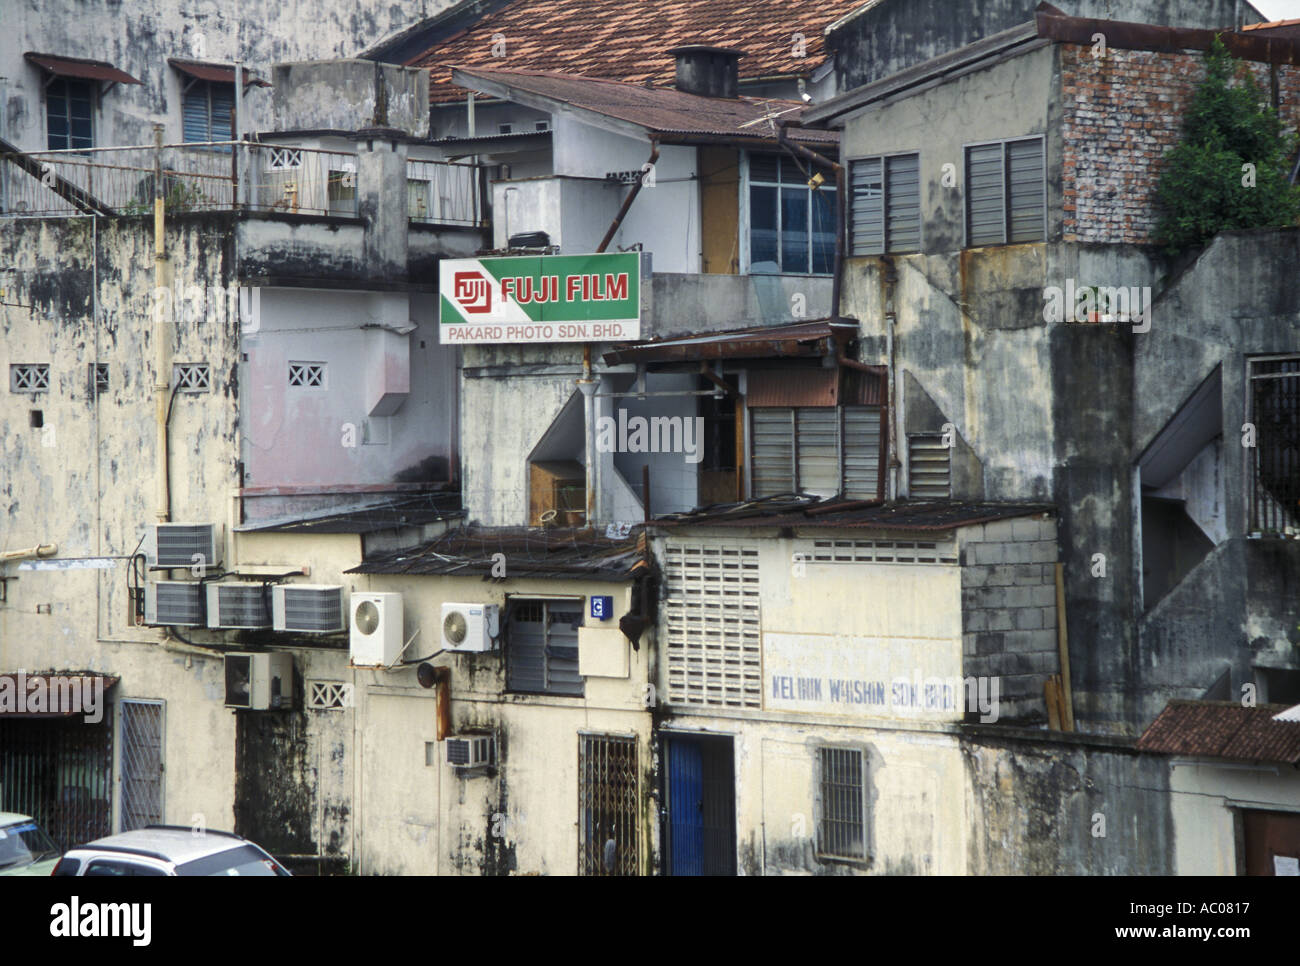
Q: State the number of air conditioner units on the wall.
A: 8